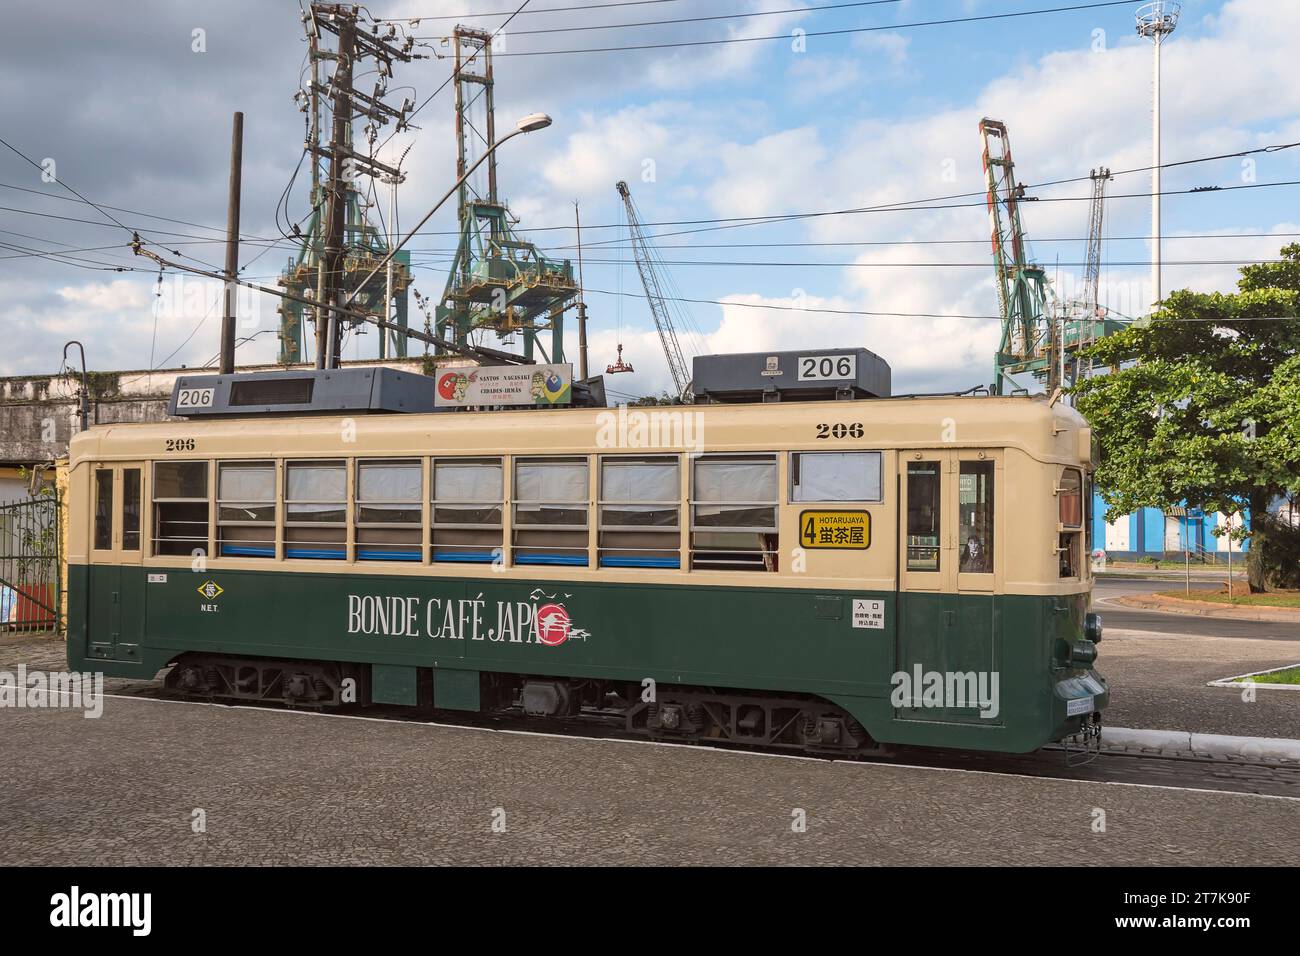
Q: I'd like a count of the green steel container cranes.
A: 3